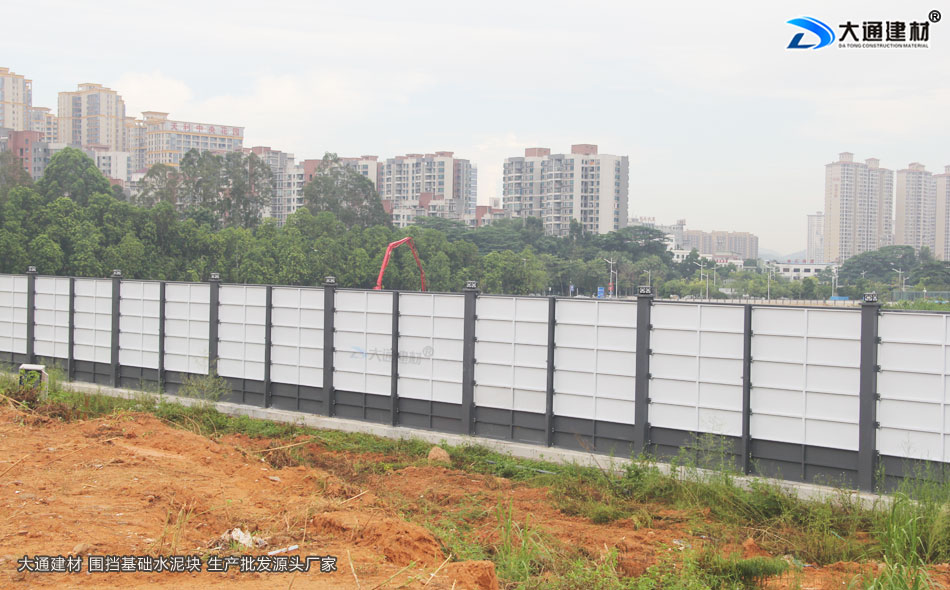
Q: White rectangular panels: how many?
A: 14